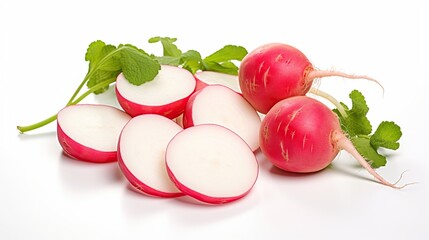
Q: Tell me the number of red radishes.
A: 2